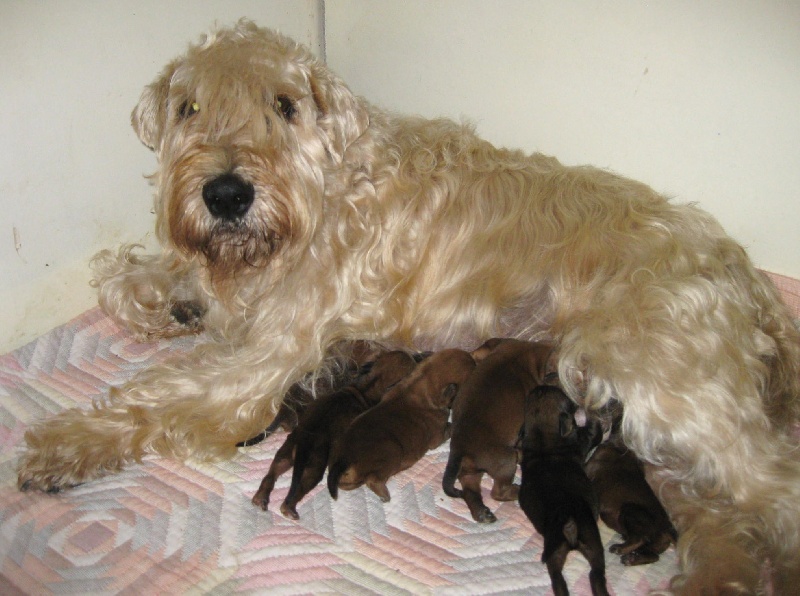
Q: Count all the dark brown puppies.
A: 6